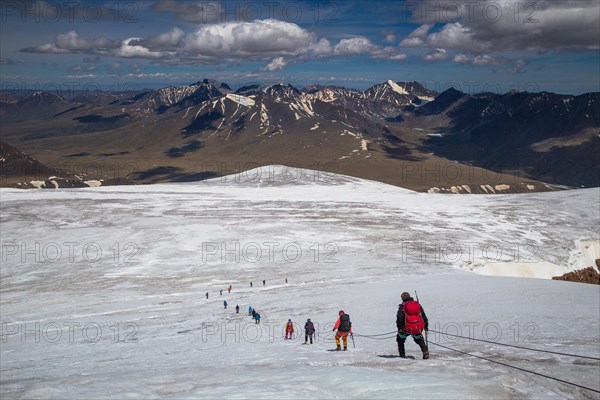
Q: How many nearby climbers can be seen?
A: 4